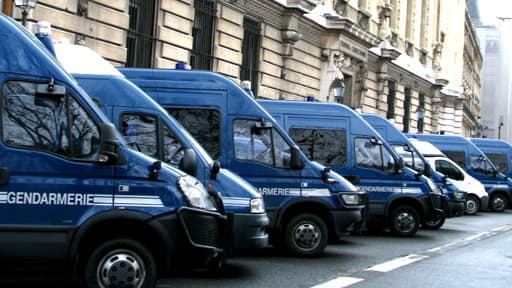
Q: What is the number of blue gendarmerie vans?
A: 7